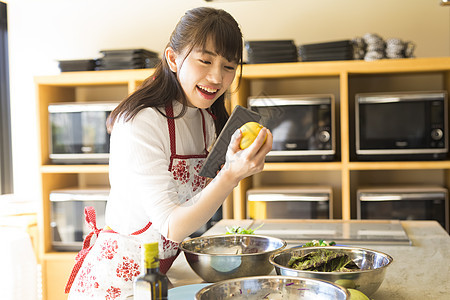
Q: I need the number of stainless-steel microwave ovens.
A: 6